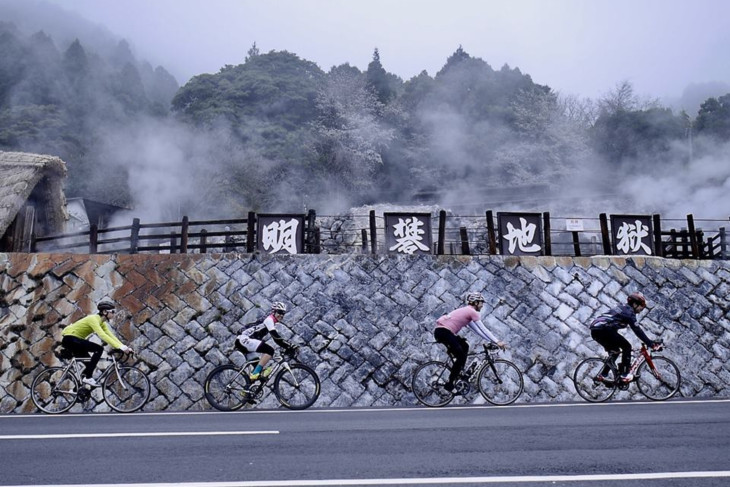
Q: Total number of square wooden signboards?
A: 4